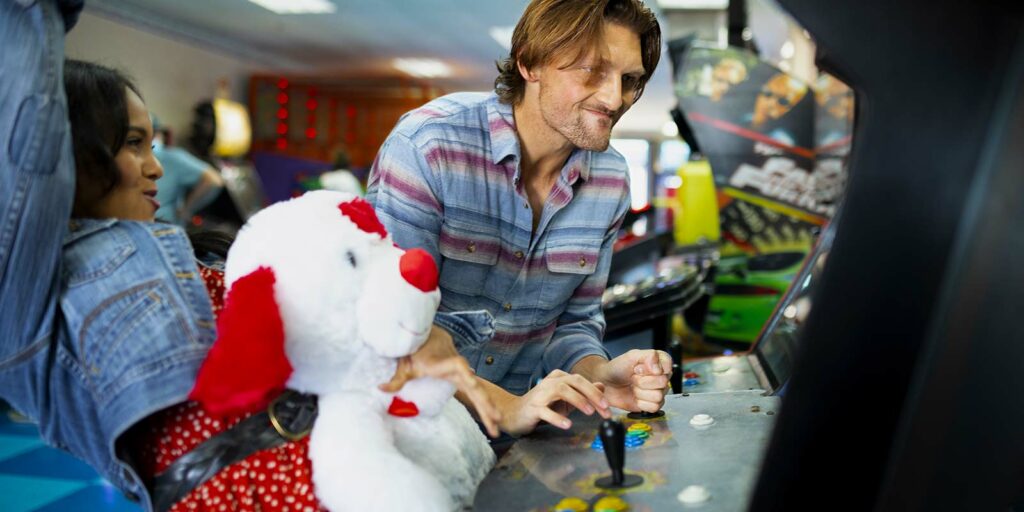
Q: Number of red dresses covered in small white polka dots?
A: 1